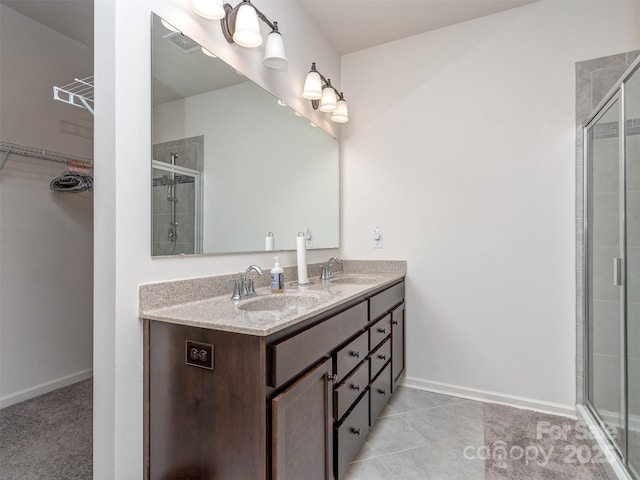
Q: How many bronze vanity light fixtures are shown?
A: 2